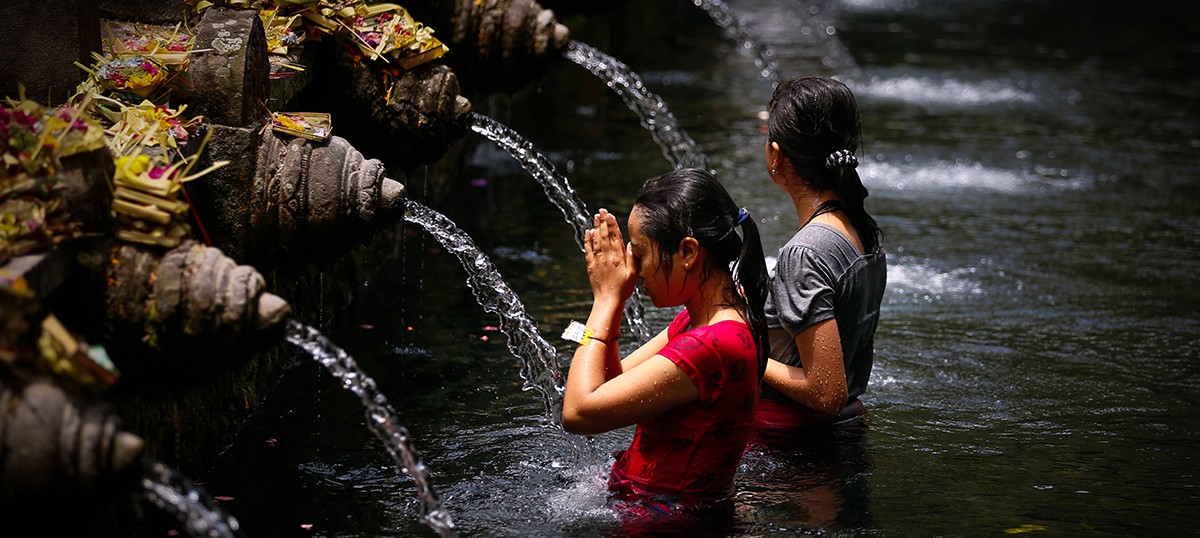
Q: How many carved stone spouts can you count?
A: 5